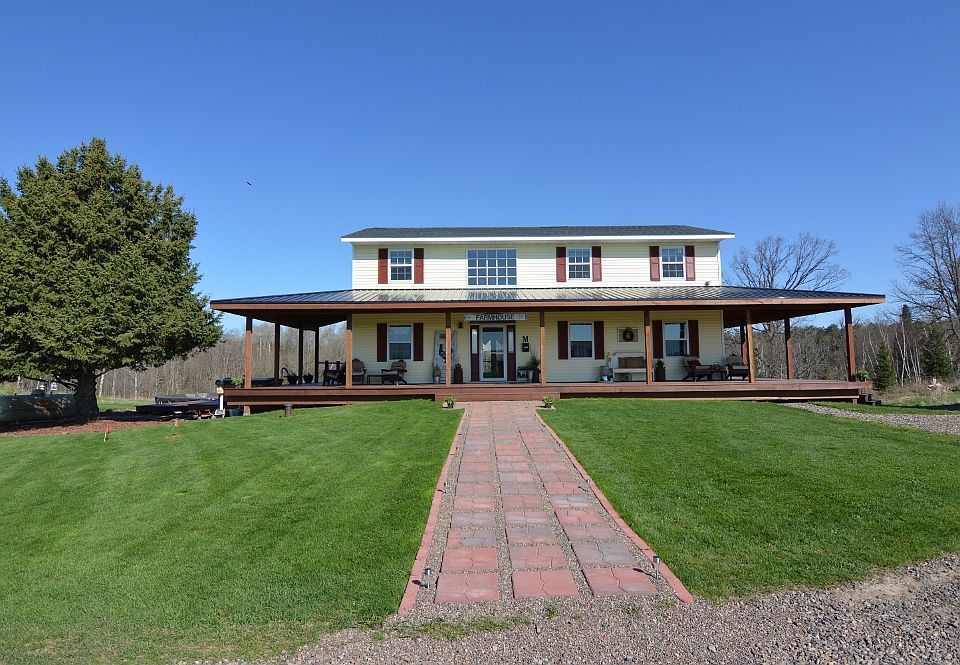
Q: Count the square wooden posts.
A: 12